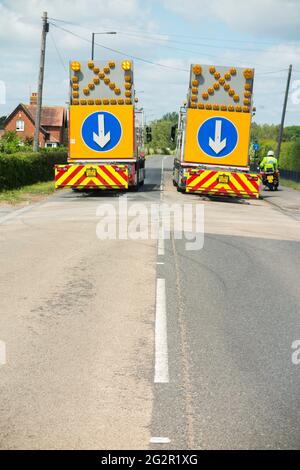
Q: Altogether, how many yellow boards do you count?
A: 2